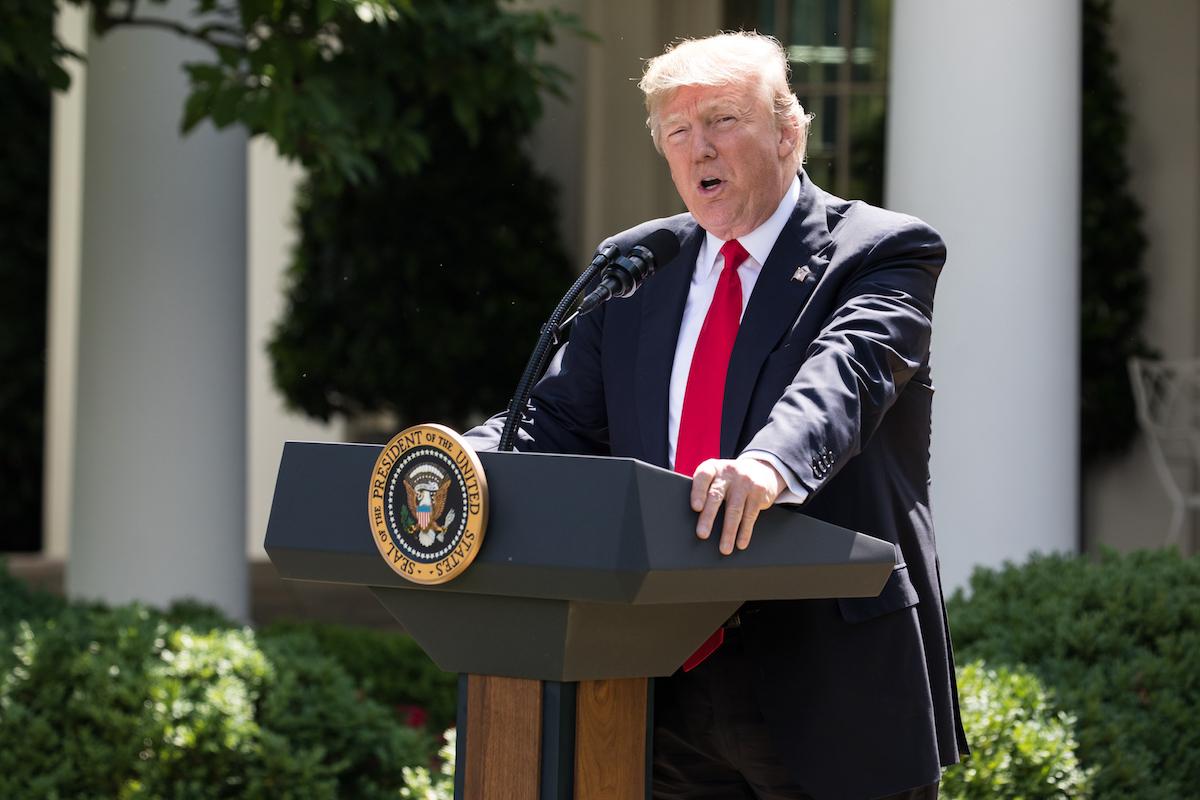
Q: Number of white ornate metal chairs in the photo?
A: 1